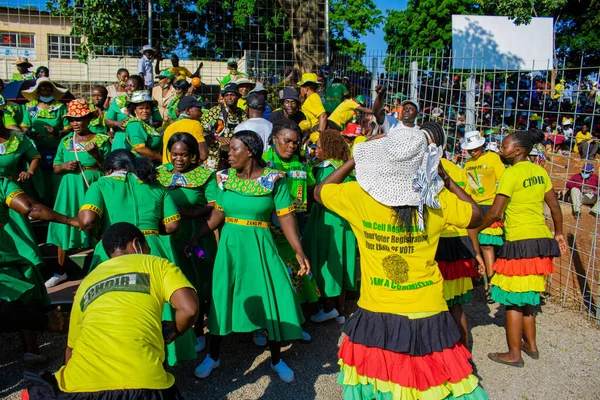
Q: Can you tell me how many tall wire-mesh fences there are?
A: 2